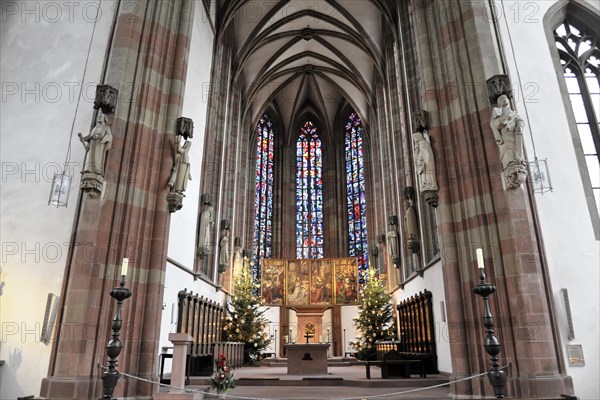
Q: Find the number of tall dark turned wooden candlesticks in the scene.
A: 2